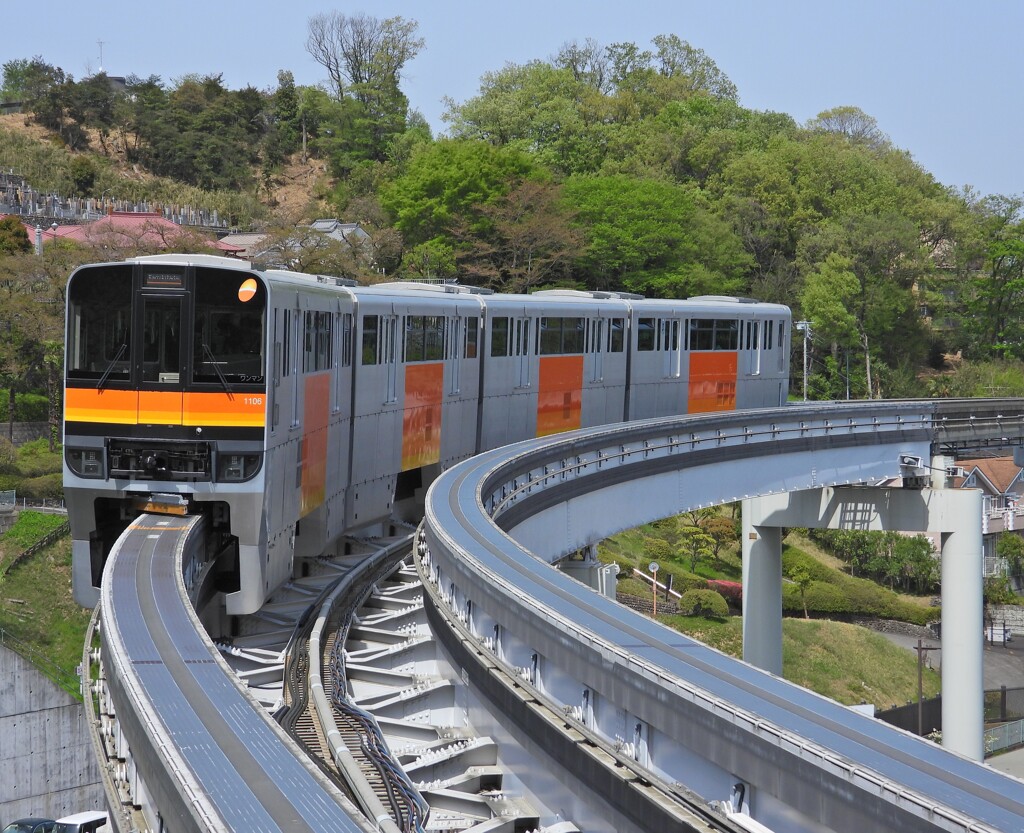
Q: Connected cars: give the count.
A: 4